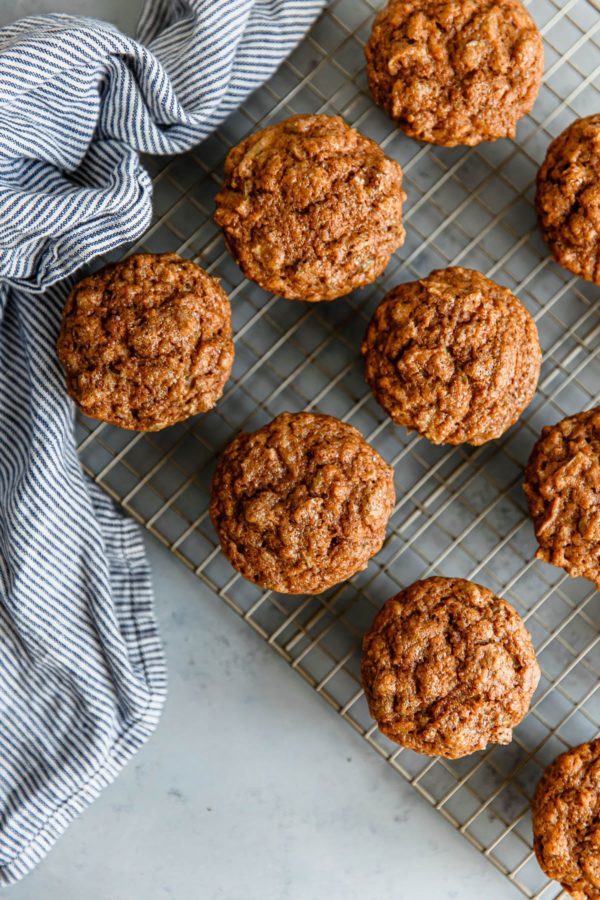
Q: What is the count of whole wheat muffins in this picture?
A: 9